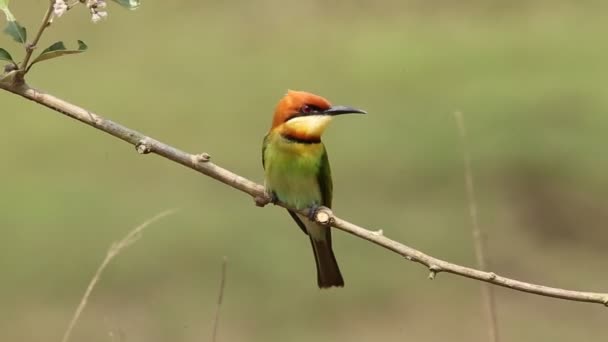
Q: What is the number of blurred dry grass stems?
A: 3